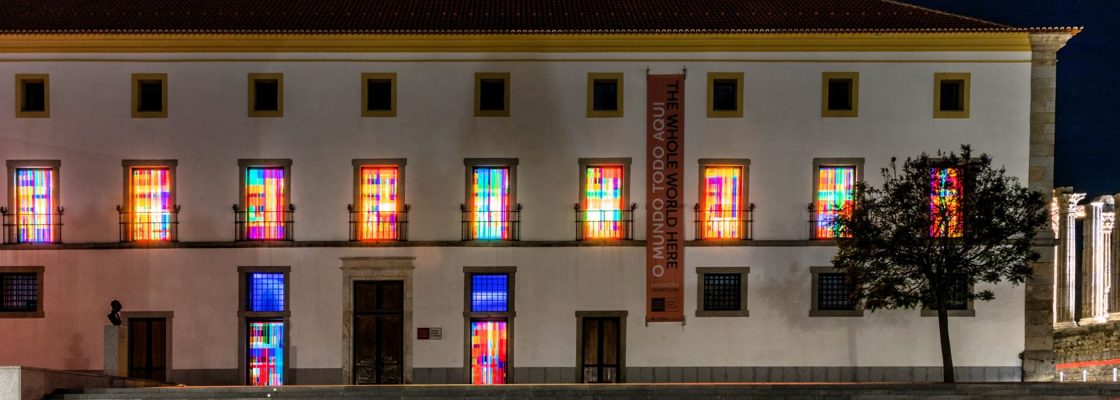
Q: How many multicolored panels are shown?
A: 11